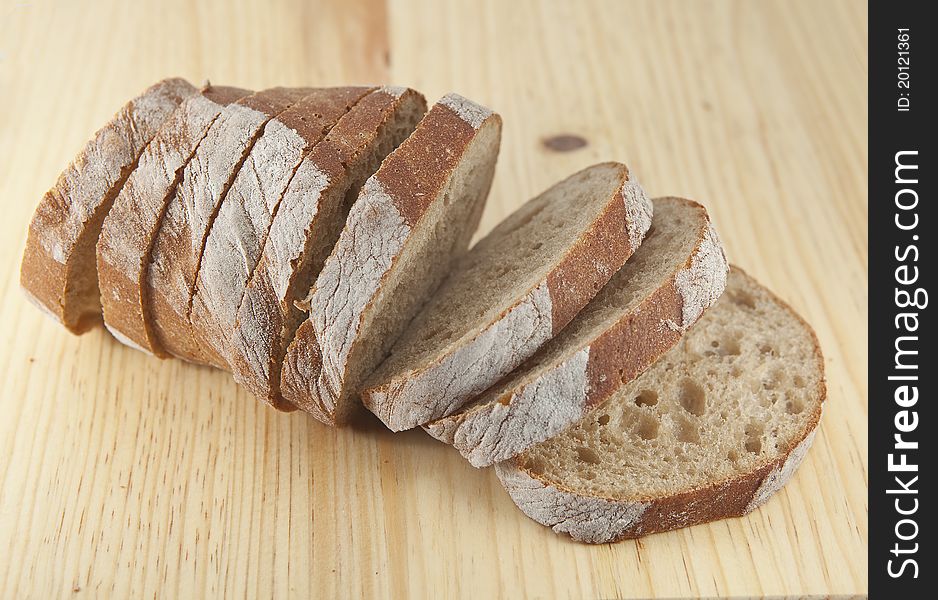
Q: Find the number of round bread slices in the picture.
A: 9